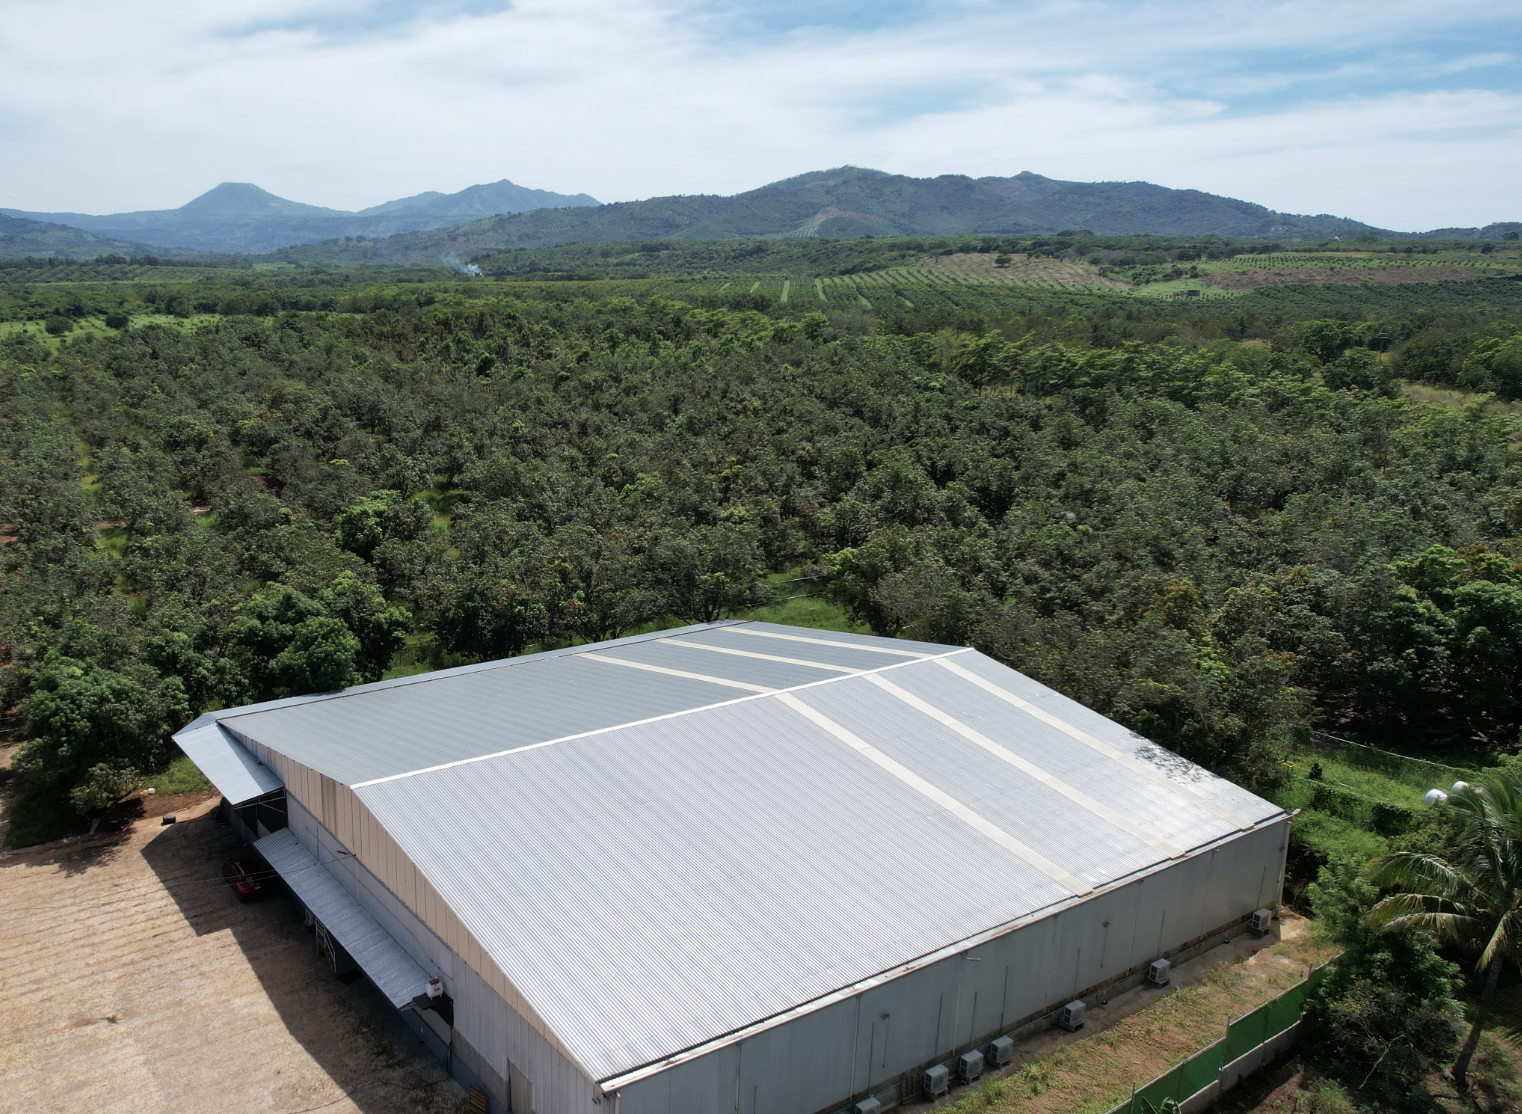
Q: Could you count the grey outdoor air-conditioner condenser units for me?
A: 7